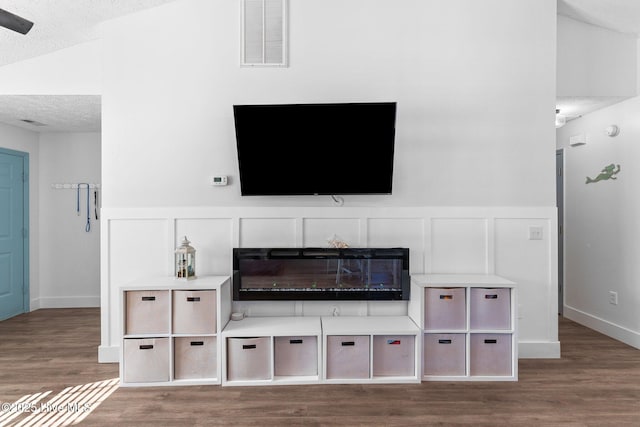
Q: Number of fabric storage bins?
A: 12